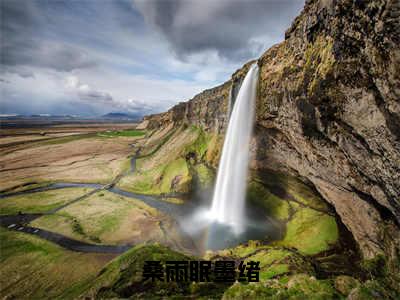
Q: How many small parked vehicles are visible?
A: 3